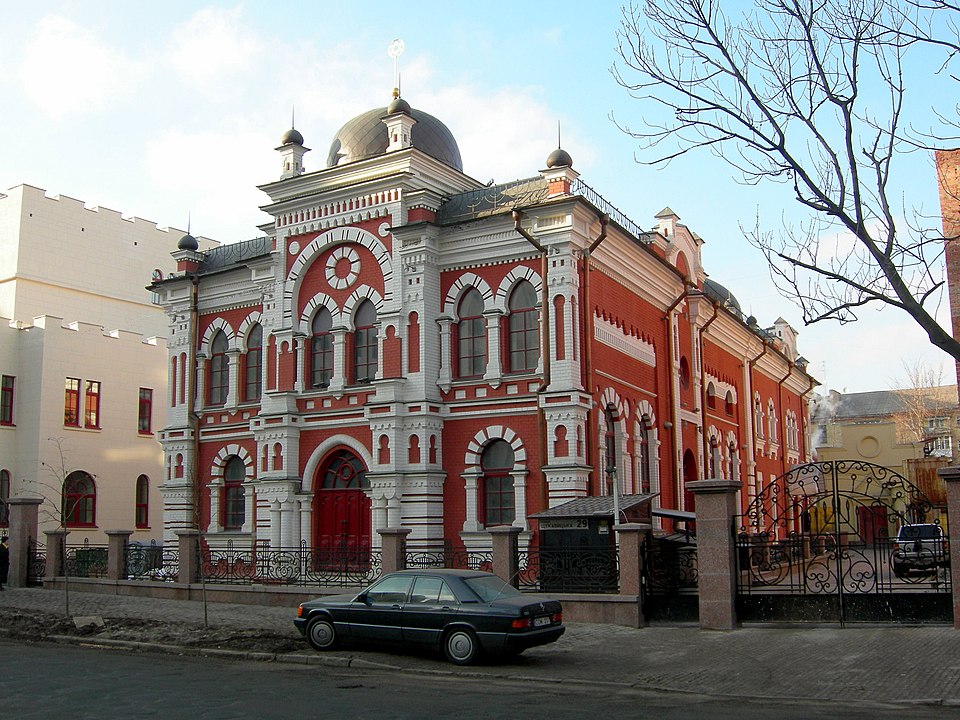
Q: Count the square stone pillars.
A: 9